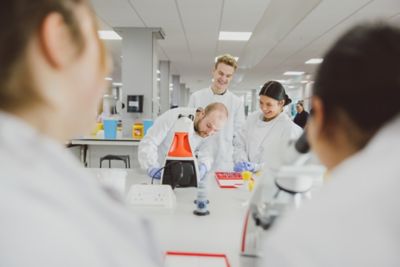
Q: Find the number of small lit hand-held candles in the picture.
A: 0